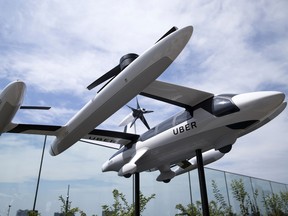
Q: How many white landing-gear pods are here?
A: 2